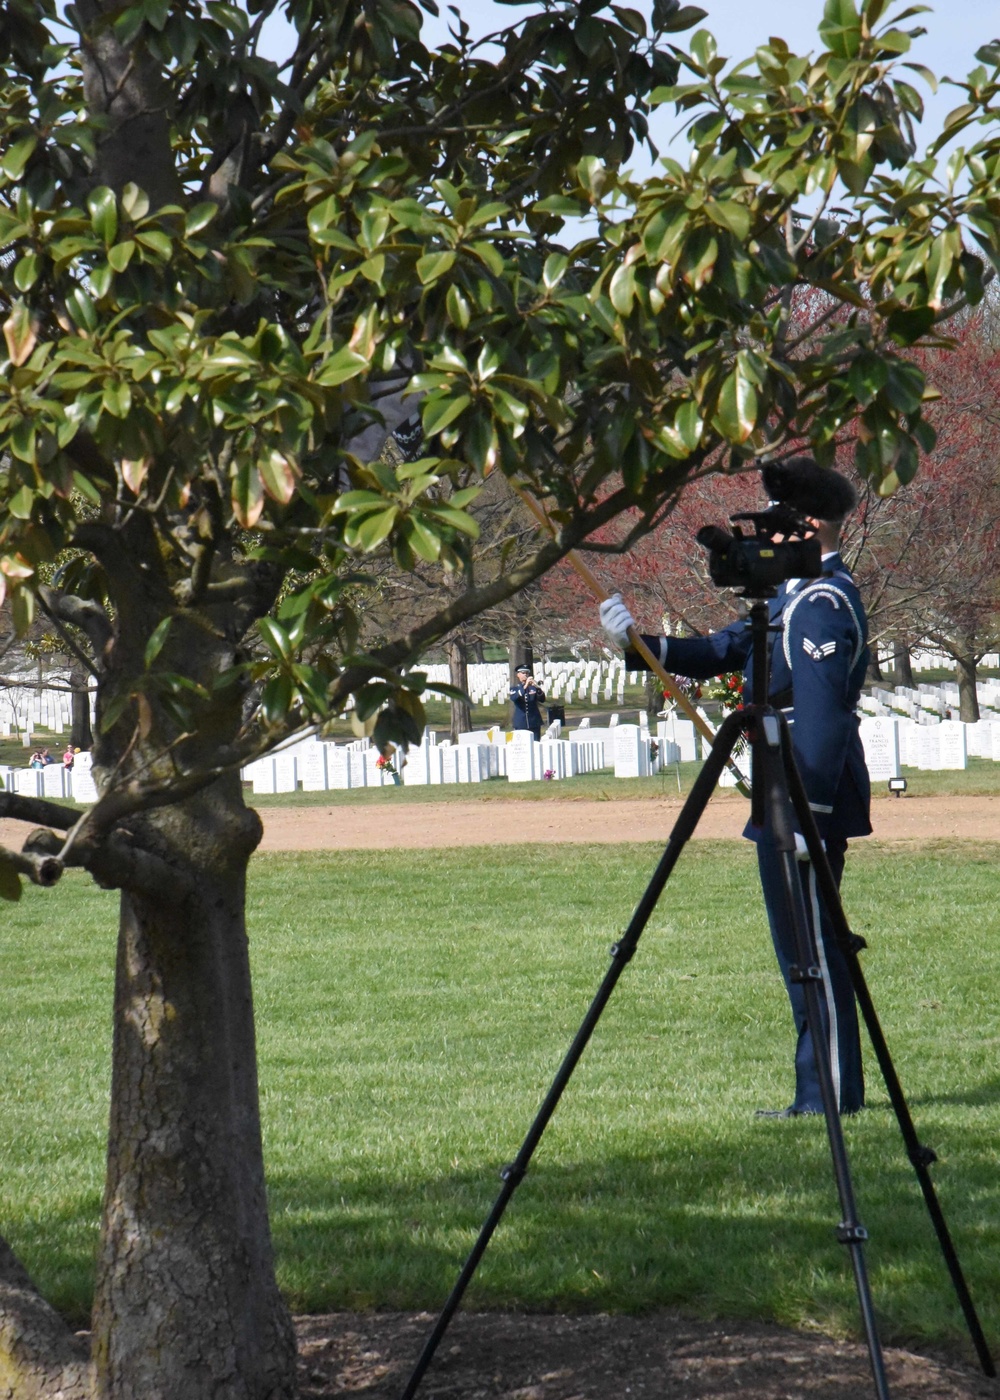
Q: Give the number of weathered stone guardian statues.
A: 0